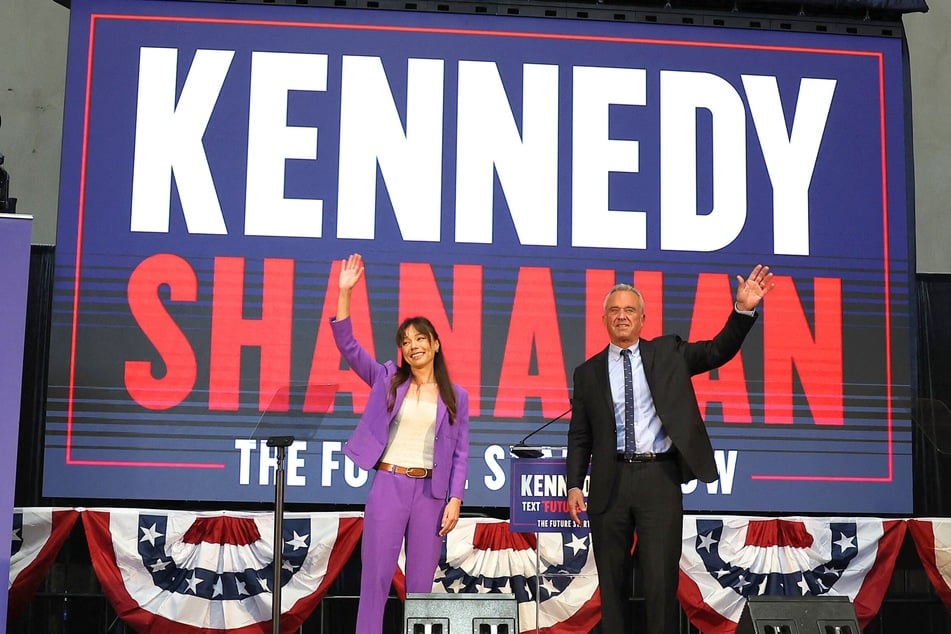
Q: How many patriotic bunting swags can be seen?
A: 5